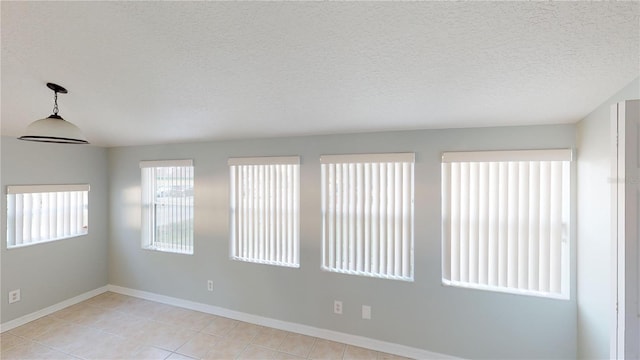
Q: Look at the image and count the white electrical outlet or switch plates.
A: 4